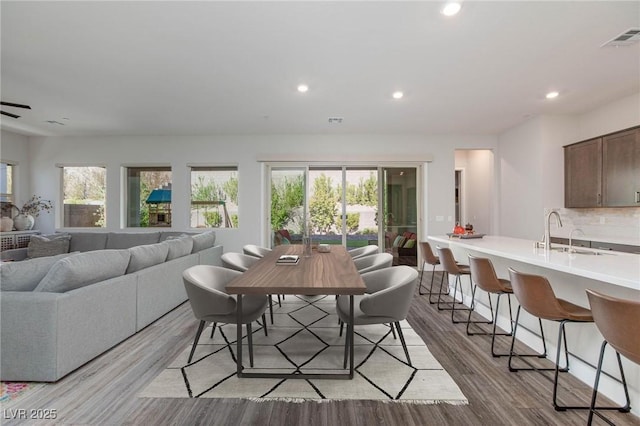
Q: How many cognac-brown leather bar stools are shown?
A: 5